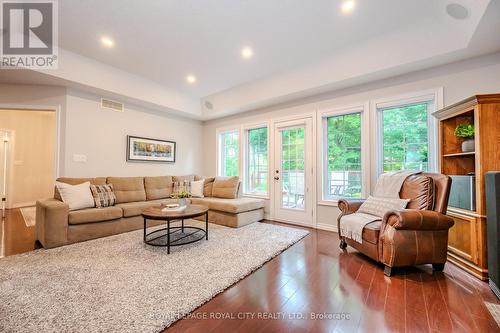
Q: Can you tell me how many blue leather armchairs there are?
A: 0